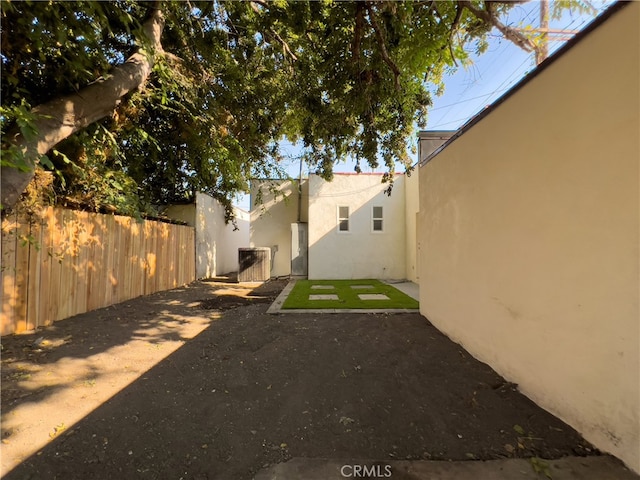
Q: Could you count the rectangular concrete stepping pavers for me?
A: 4